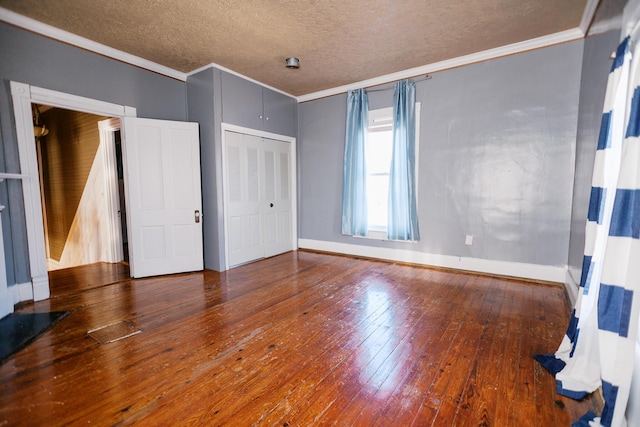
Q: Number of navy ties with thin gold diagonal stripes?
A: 0